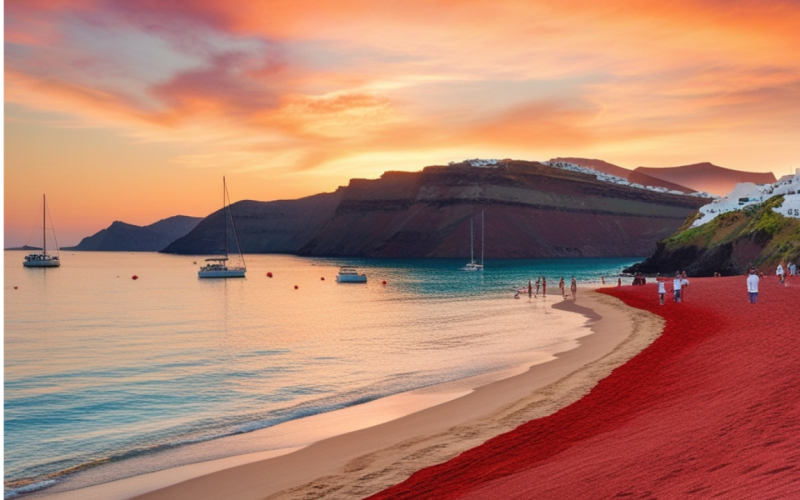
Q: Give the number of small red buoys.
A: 6